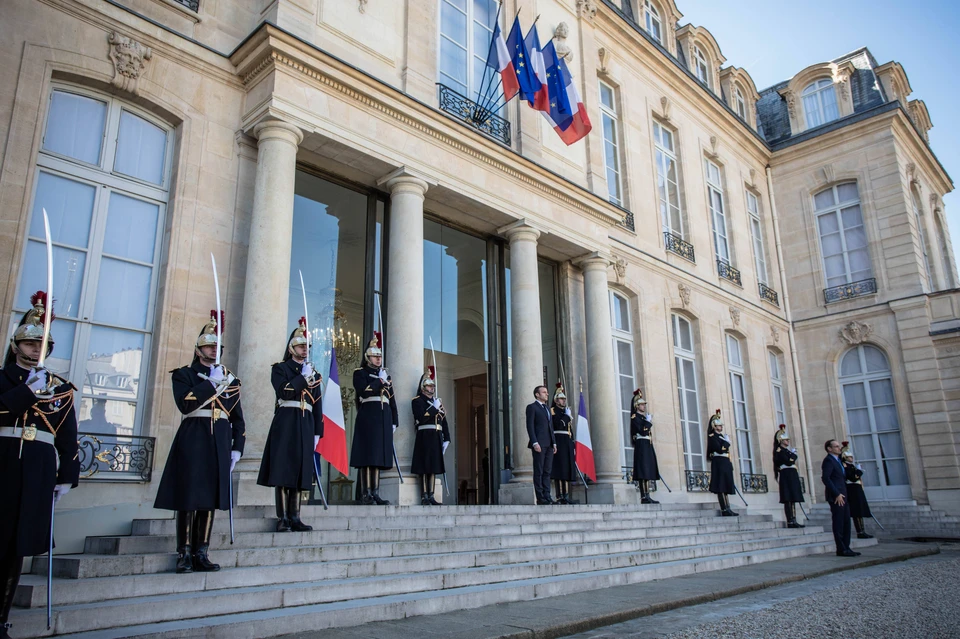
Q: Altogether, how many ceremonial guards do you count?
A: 10